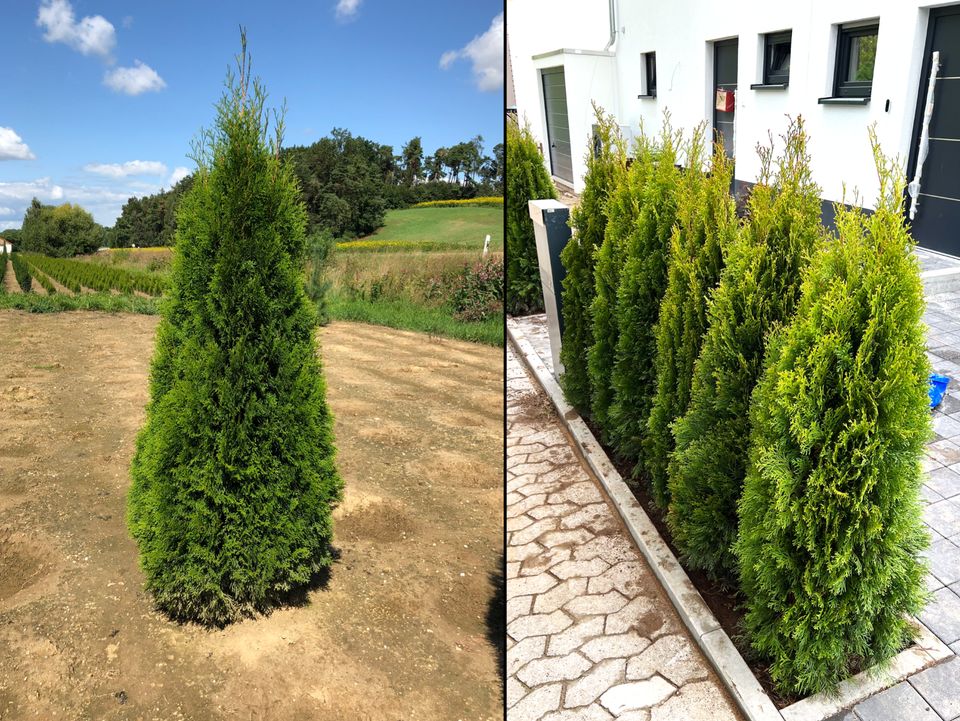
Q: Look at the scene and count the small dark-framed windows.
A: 3